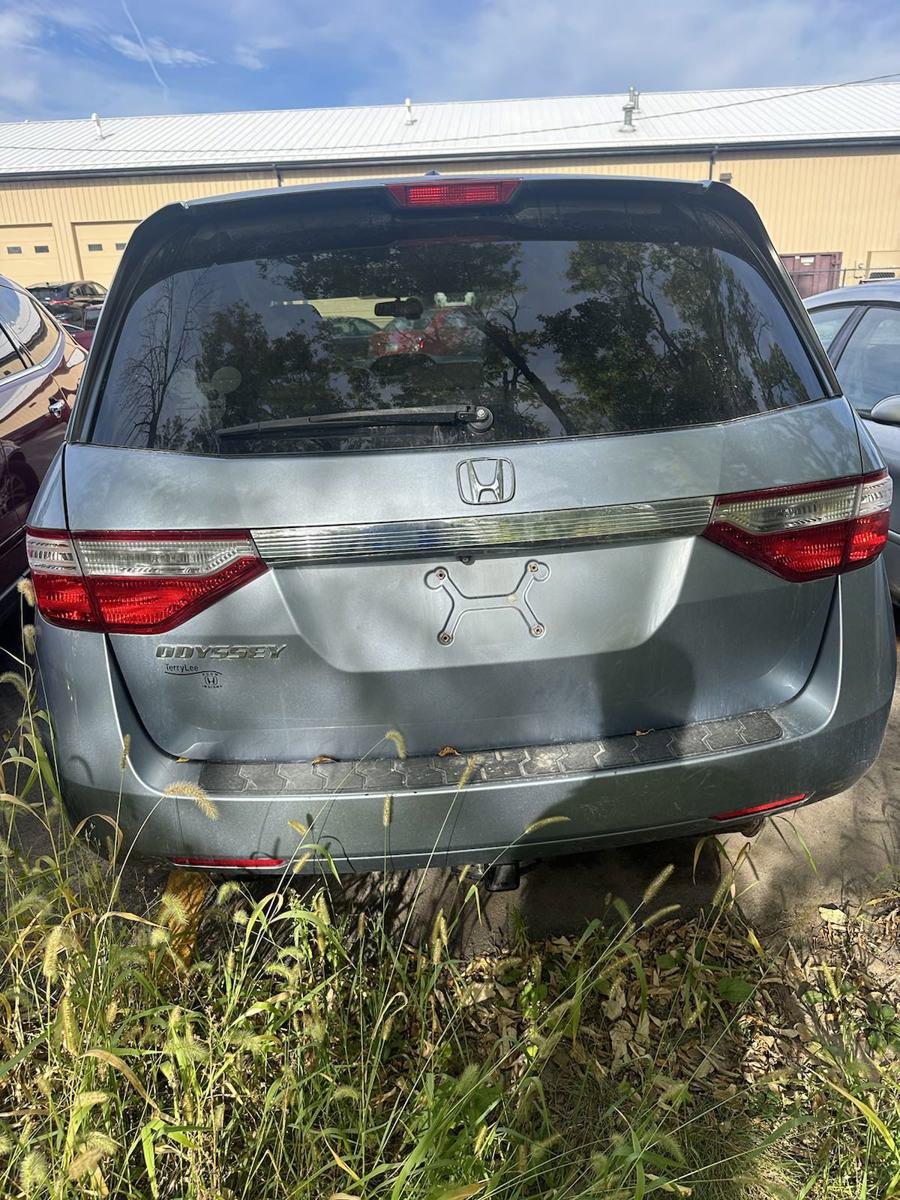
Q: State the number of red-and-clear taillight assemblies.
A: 2